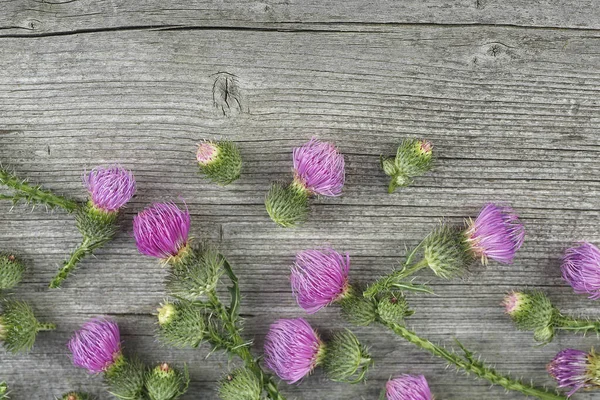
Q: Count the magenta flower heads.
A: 10